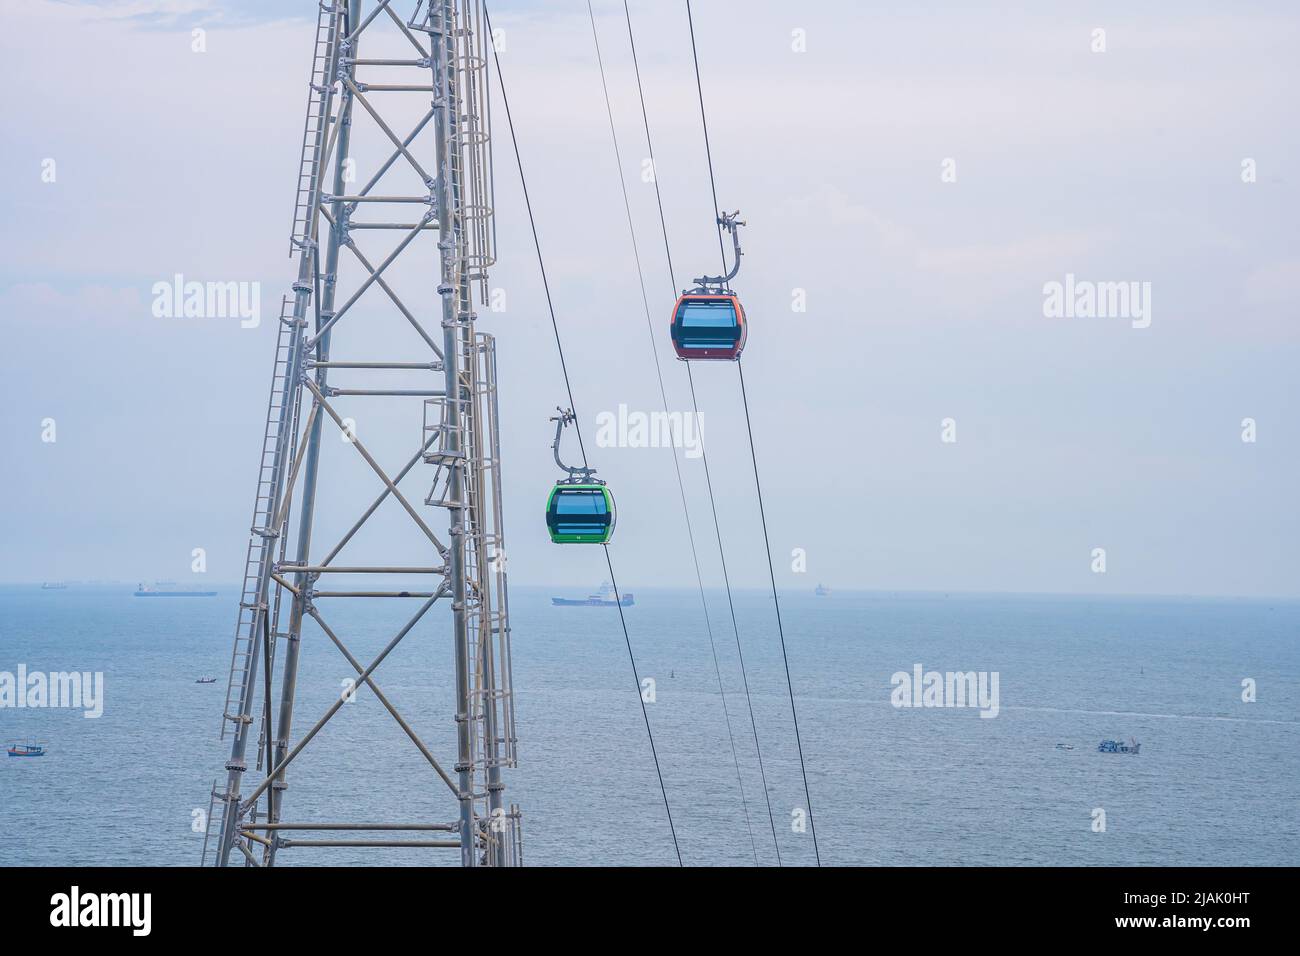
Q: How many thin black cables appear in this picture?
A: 4